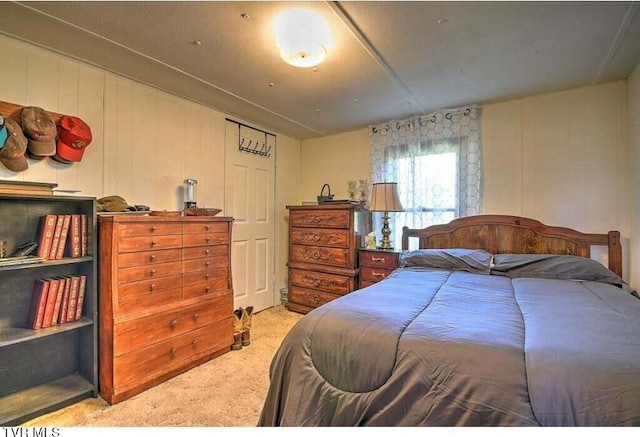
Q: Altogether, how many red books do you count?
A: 11